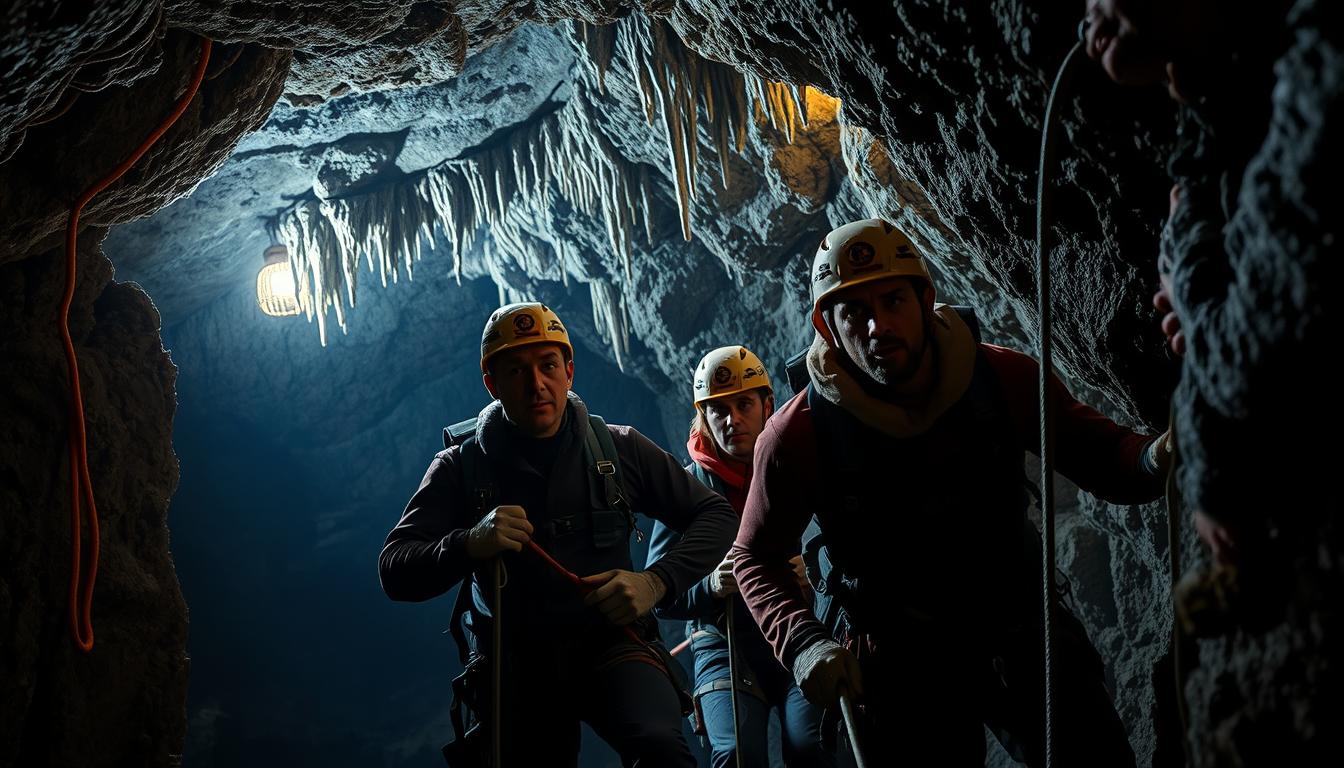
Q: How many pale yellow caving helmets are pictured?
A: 3